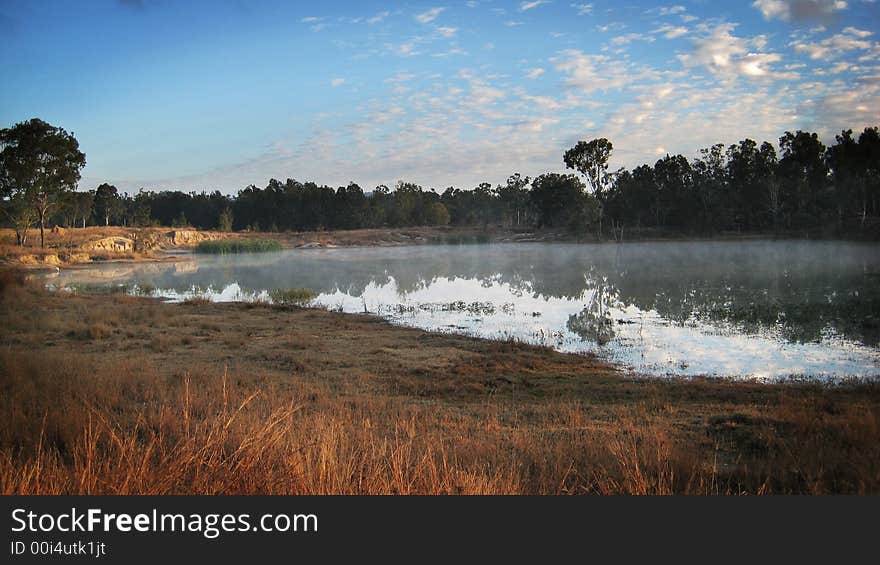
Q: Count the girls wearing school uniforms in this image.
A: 0